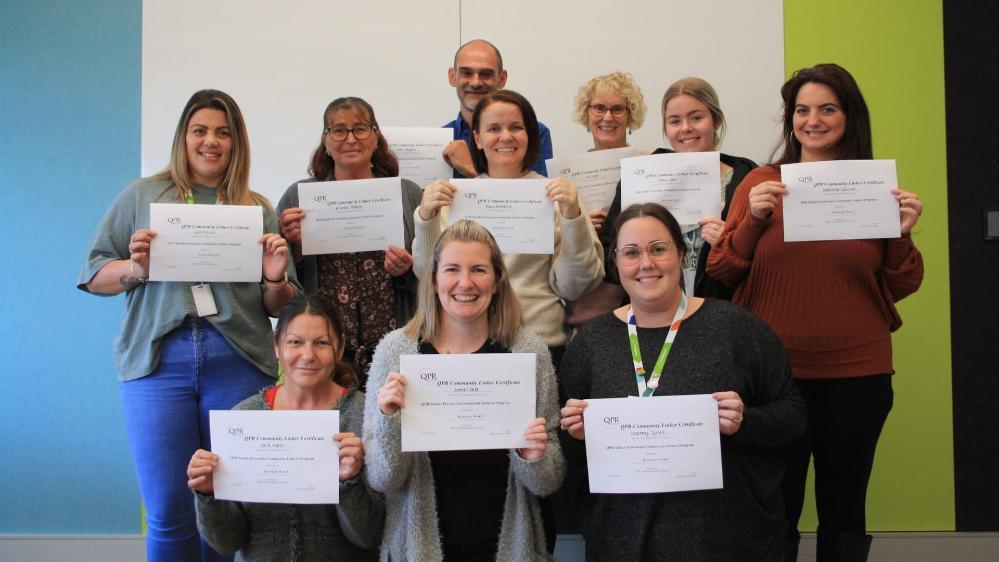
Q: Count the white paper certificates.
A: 10